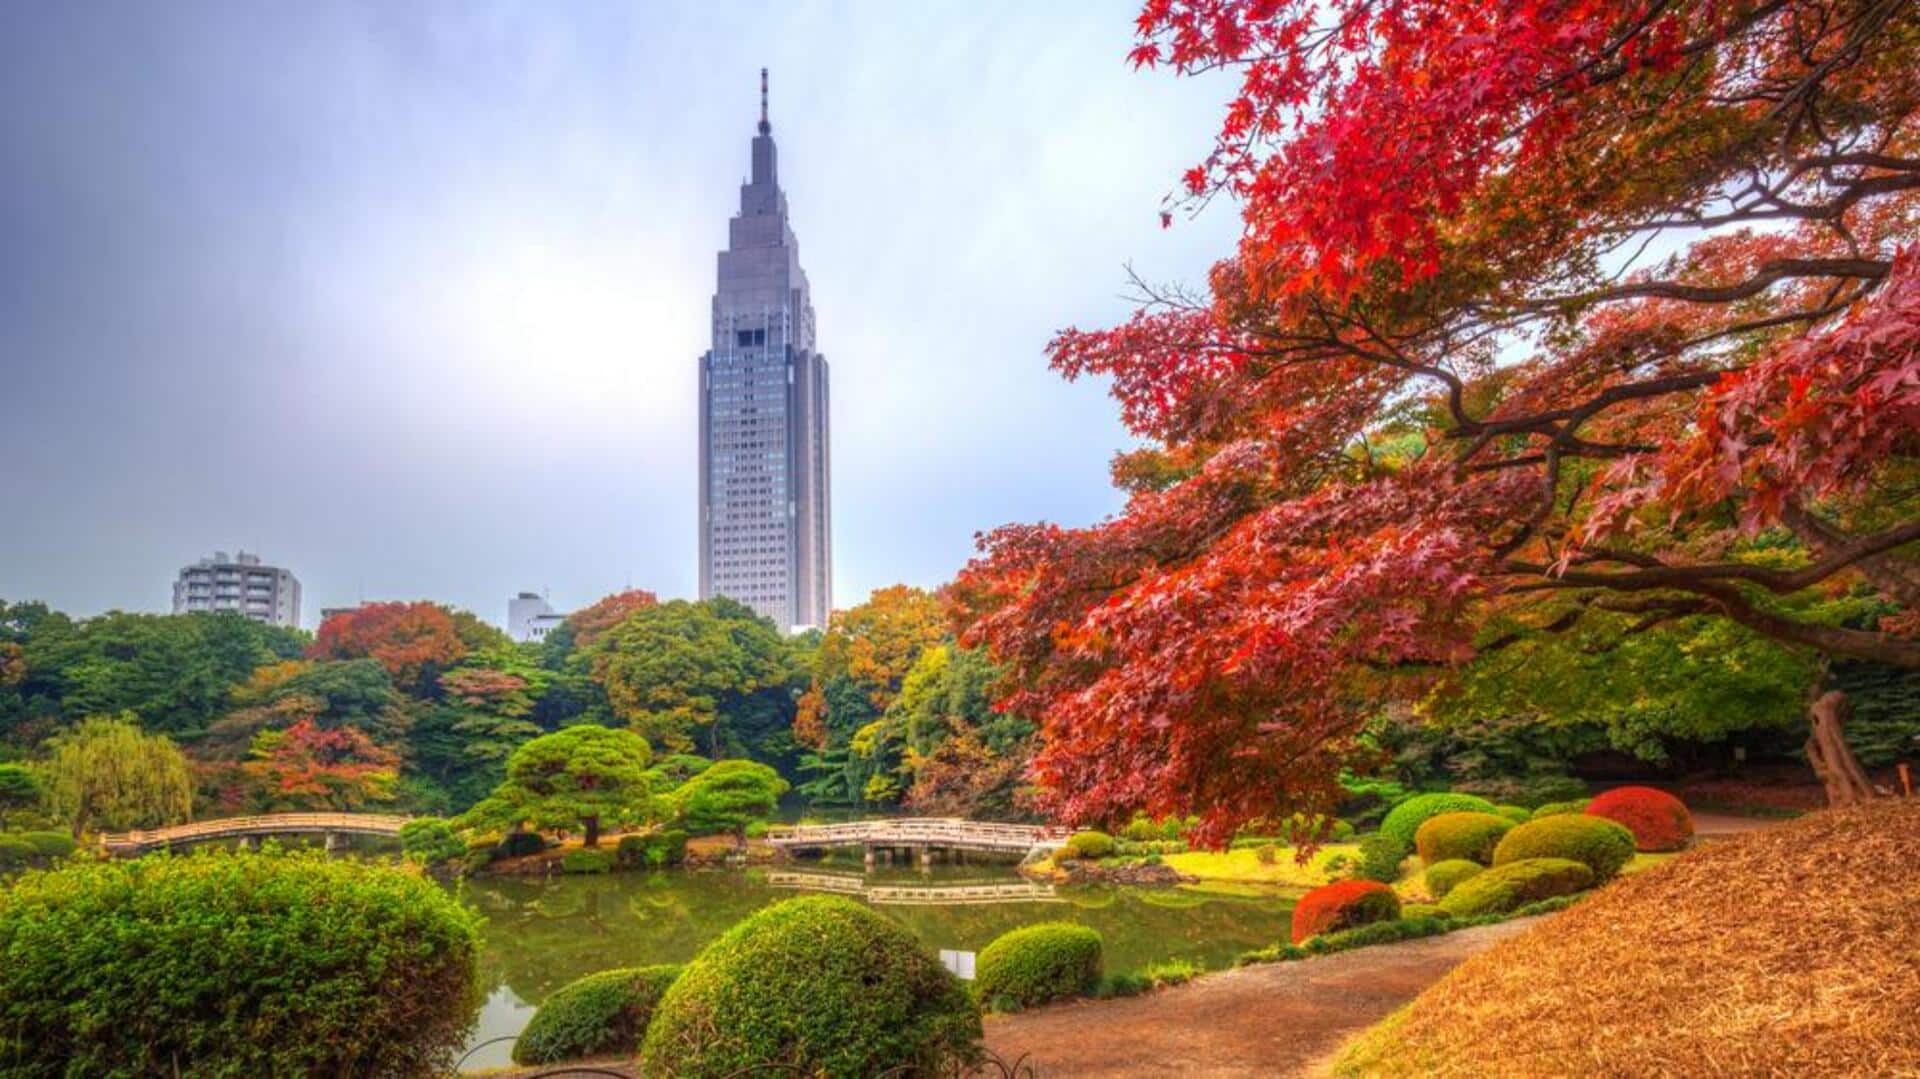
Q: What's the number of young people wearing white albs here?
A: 0